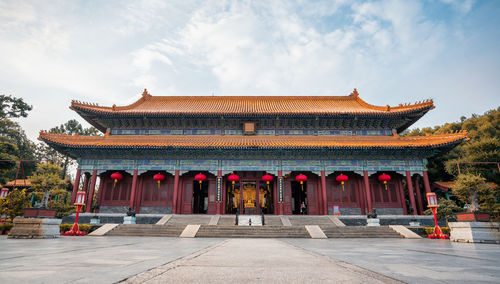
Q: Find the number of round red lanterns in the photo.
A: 8